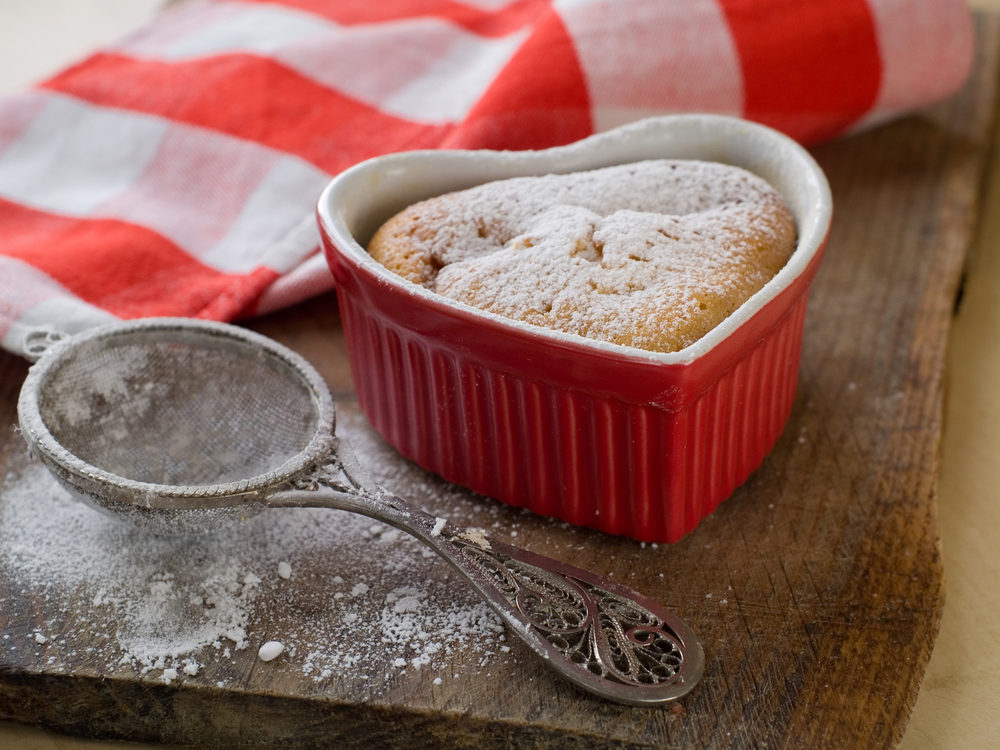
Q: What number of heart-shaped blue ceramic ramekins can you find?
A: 0